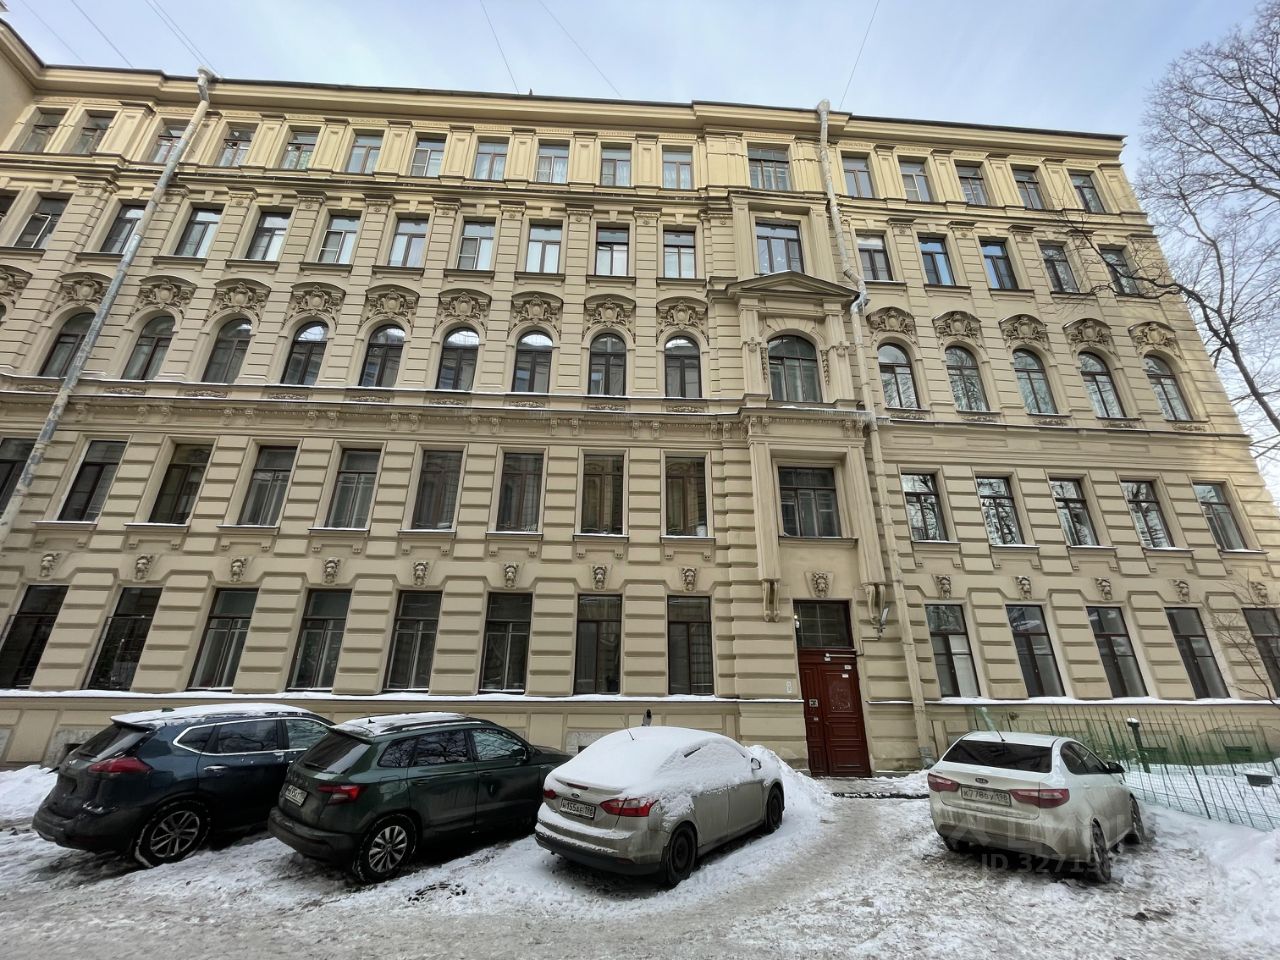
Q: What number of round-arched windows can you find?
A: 15